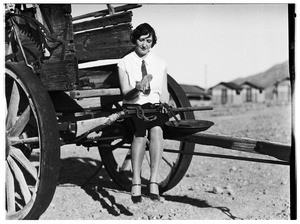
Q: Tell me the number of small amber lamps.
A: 0